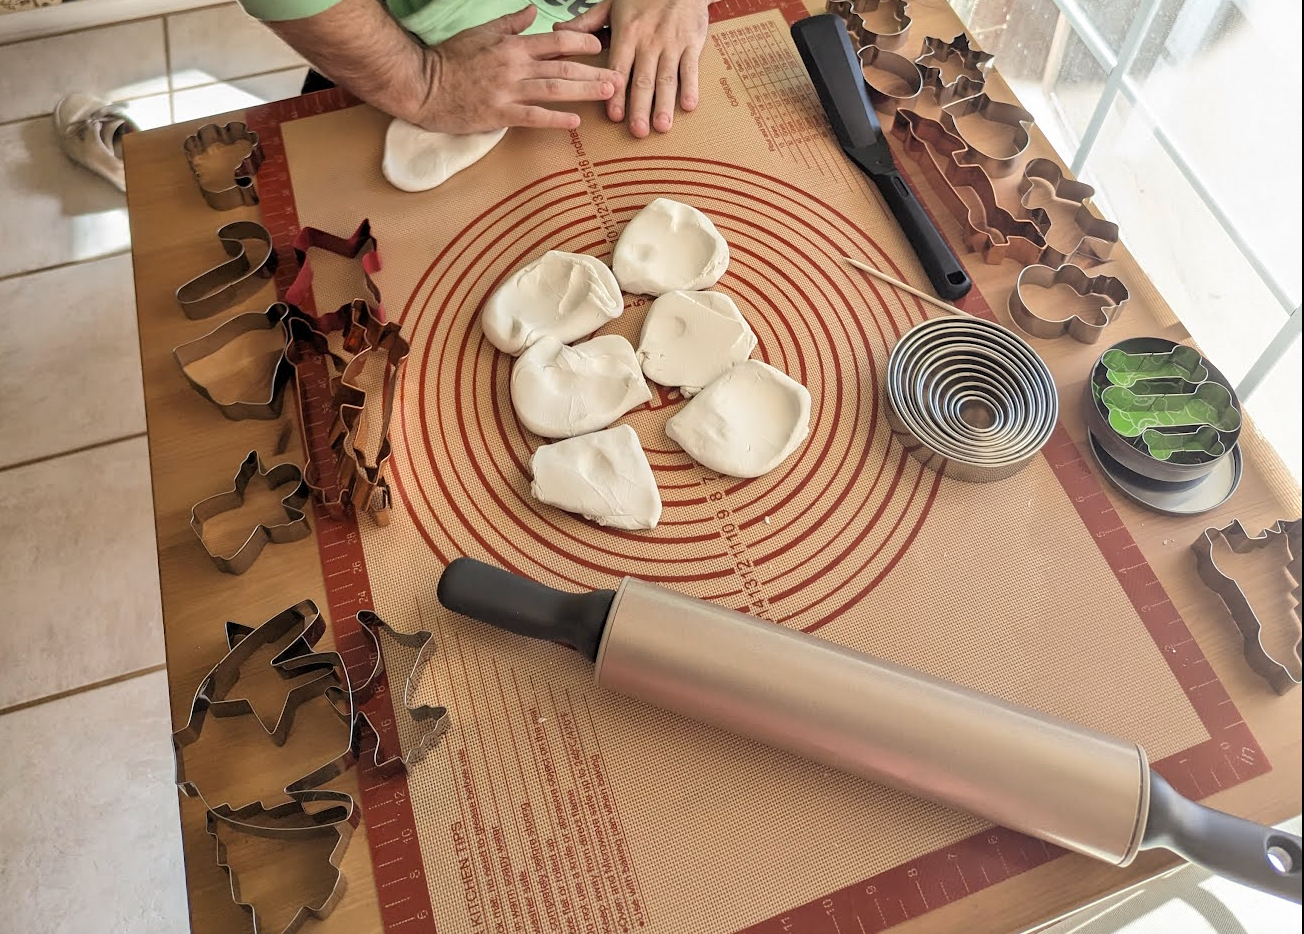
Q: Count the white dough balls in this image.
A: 7